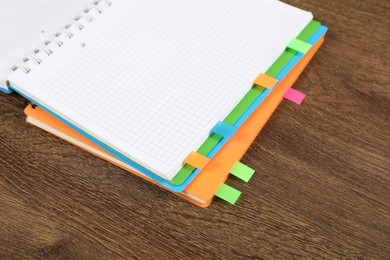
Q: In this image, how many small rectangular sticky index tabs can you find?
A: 7